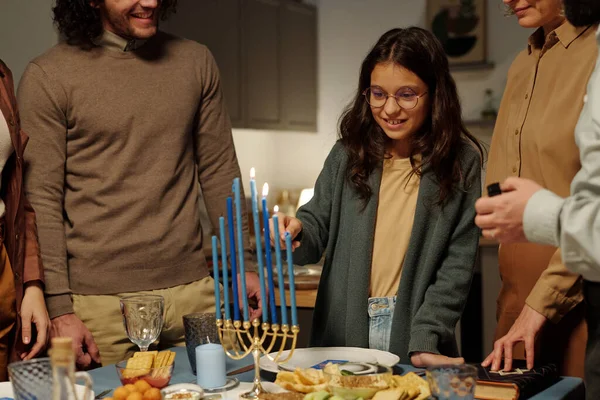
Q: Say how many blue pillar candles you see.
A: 1